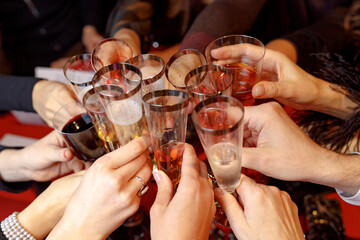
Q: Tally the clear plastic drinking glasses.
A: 11